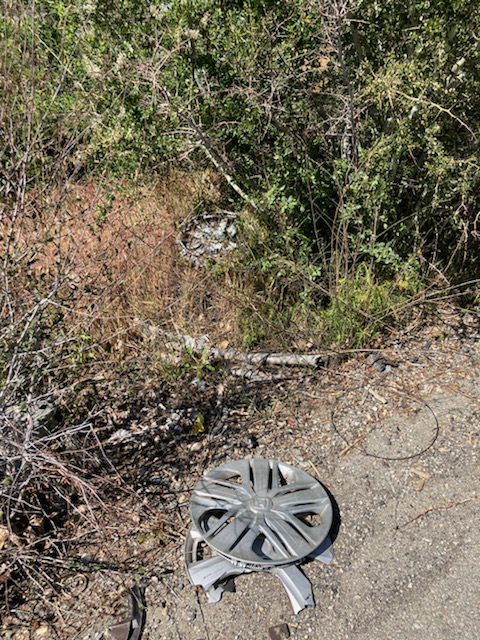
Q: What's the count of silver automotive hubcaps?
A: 2